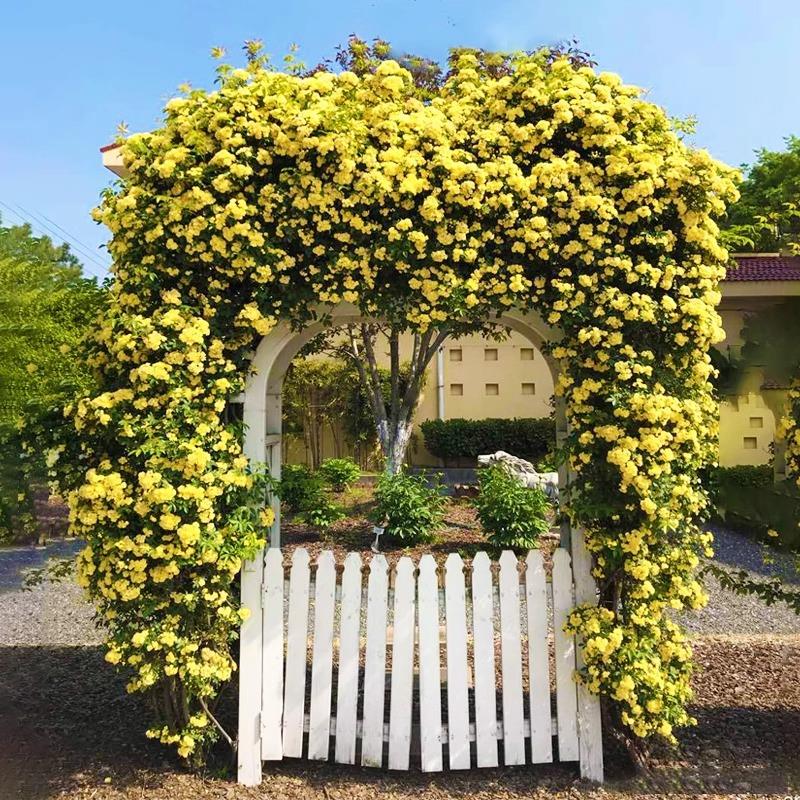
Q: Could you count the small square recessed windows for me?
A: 8